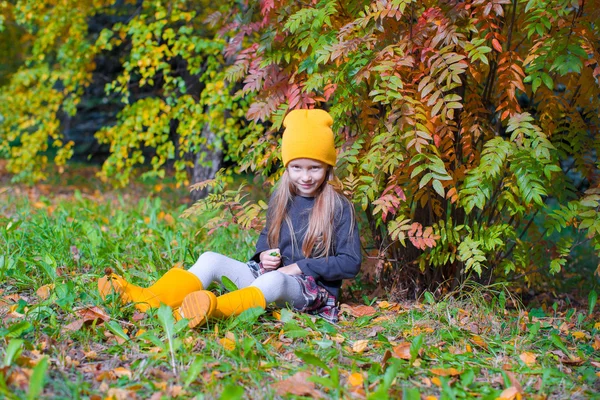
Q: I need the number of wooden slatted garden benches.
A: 0